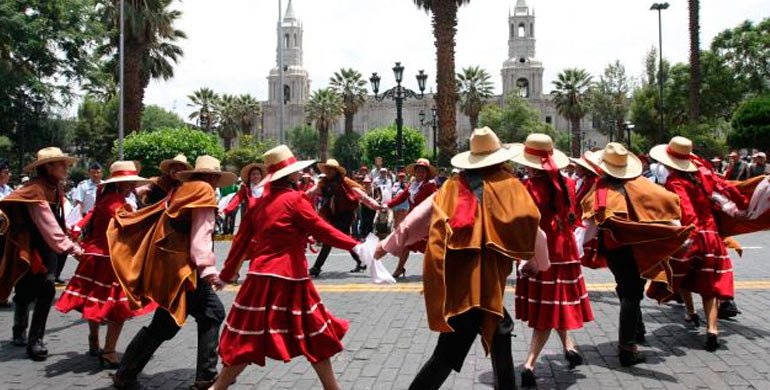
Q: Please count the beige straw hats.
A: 13